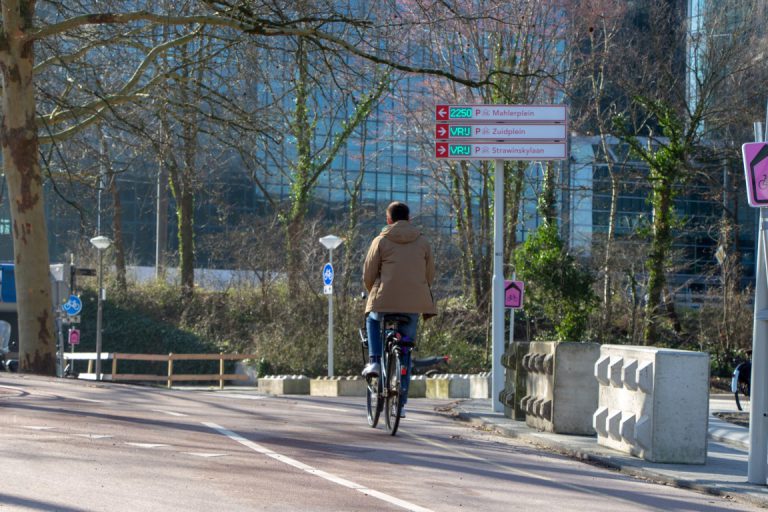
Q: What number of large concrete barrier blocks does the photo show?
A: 3